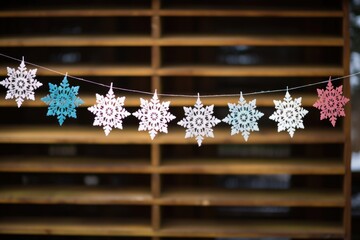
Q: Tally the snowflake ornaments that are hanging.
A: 8